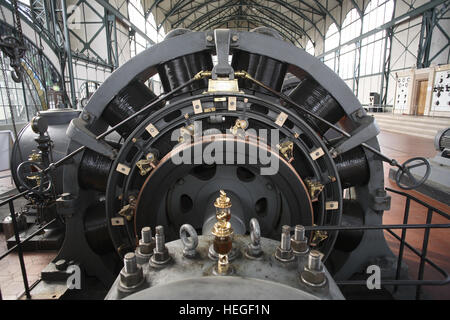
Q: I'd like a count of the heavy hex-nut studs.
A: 6